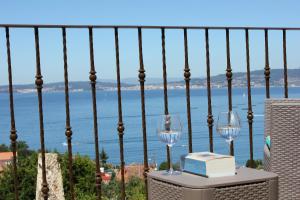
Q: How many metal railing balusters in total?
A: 13